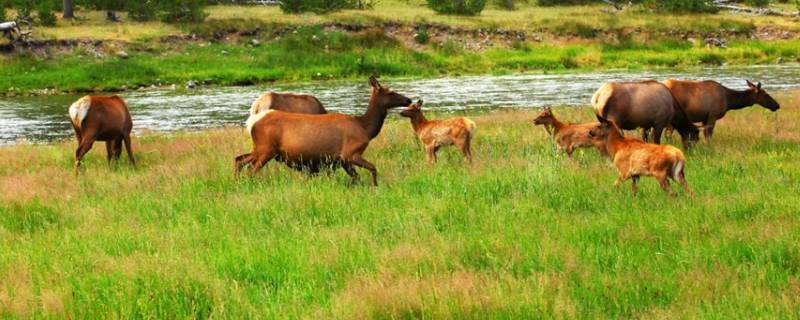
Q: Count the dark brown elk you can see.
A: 5